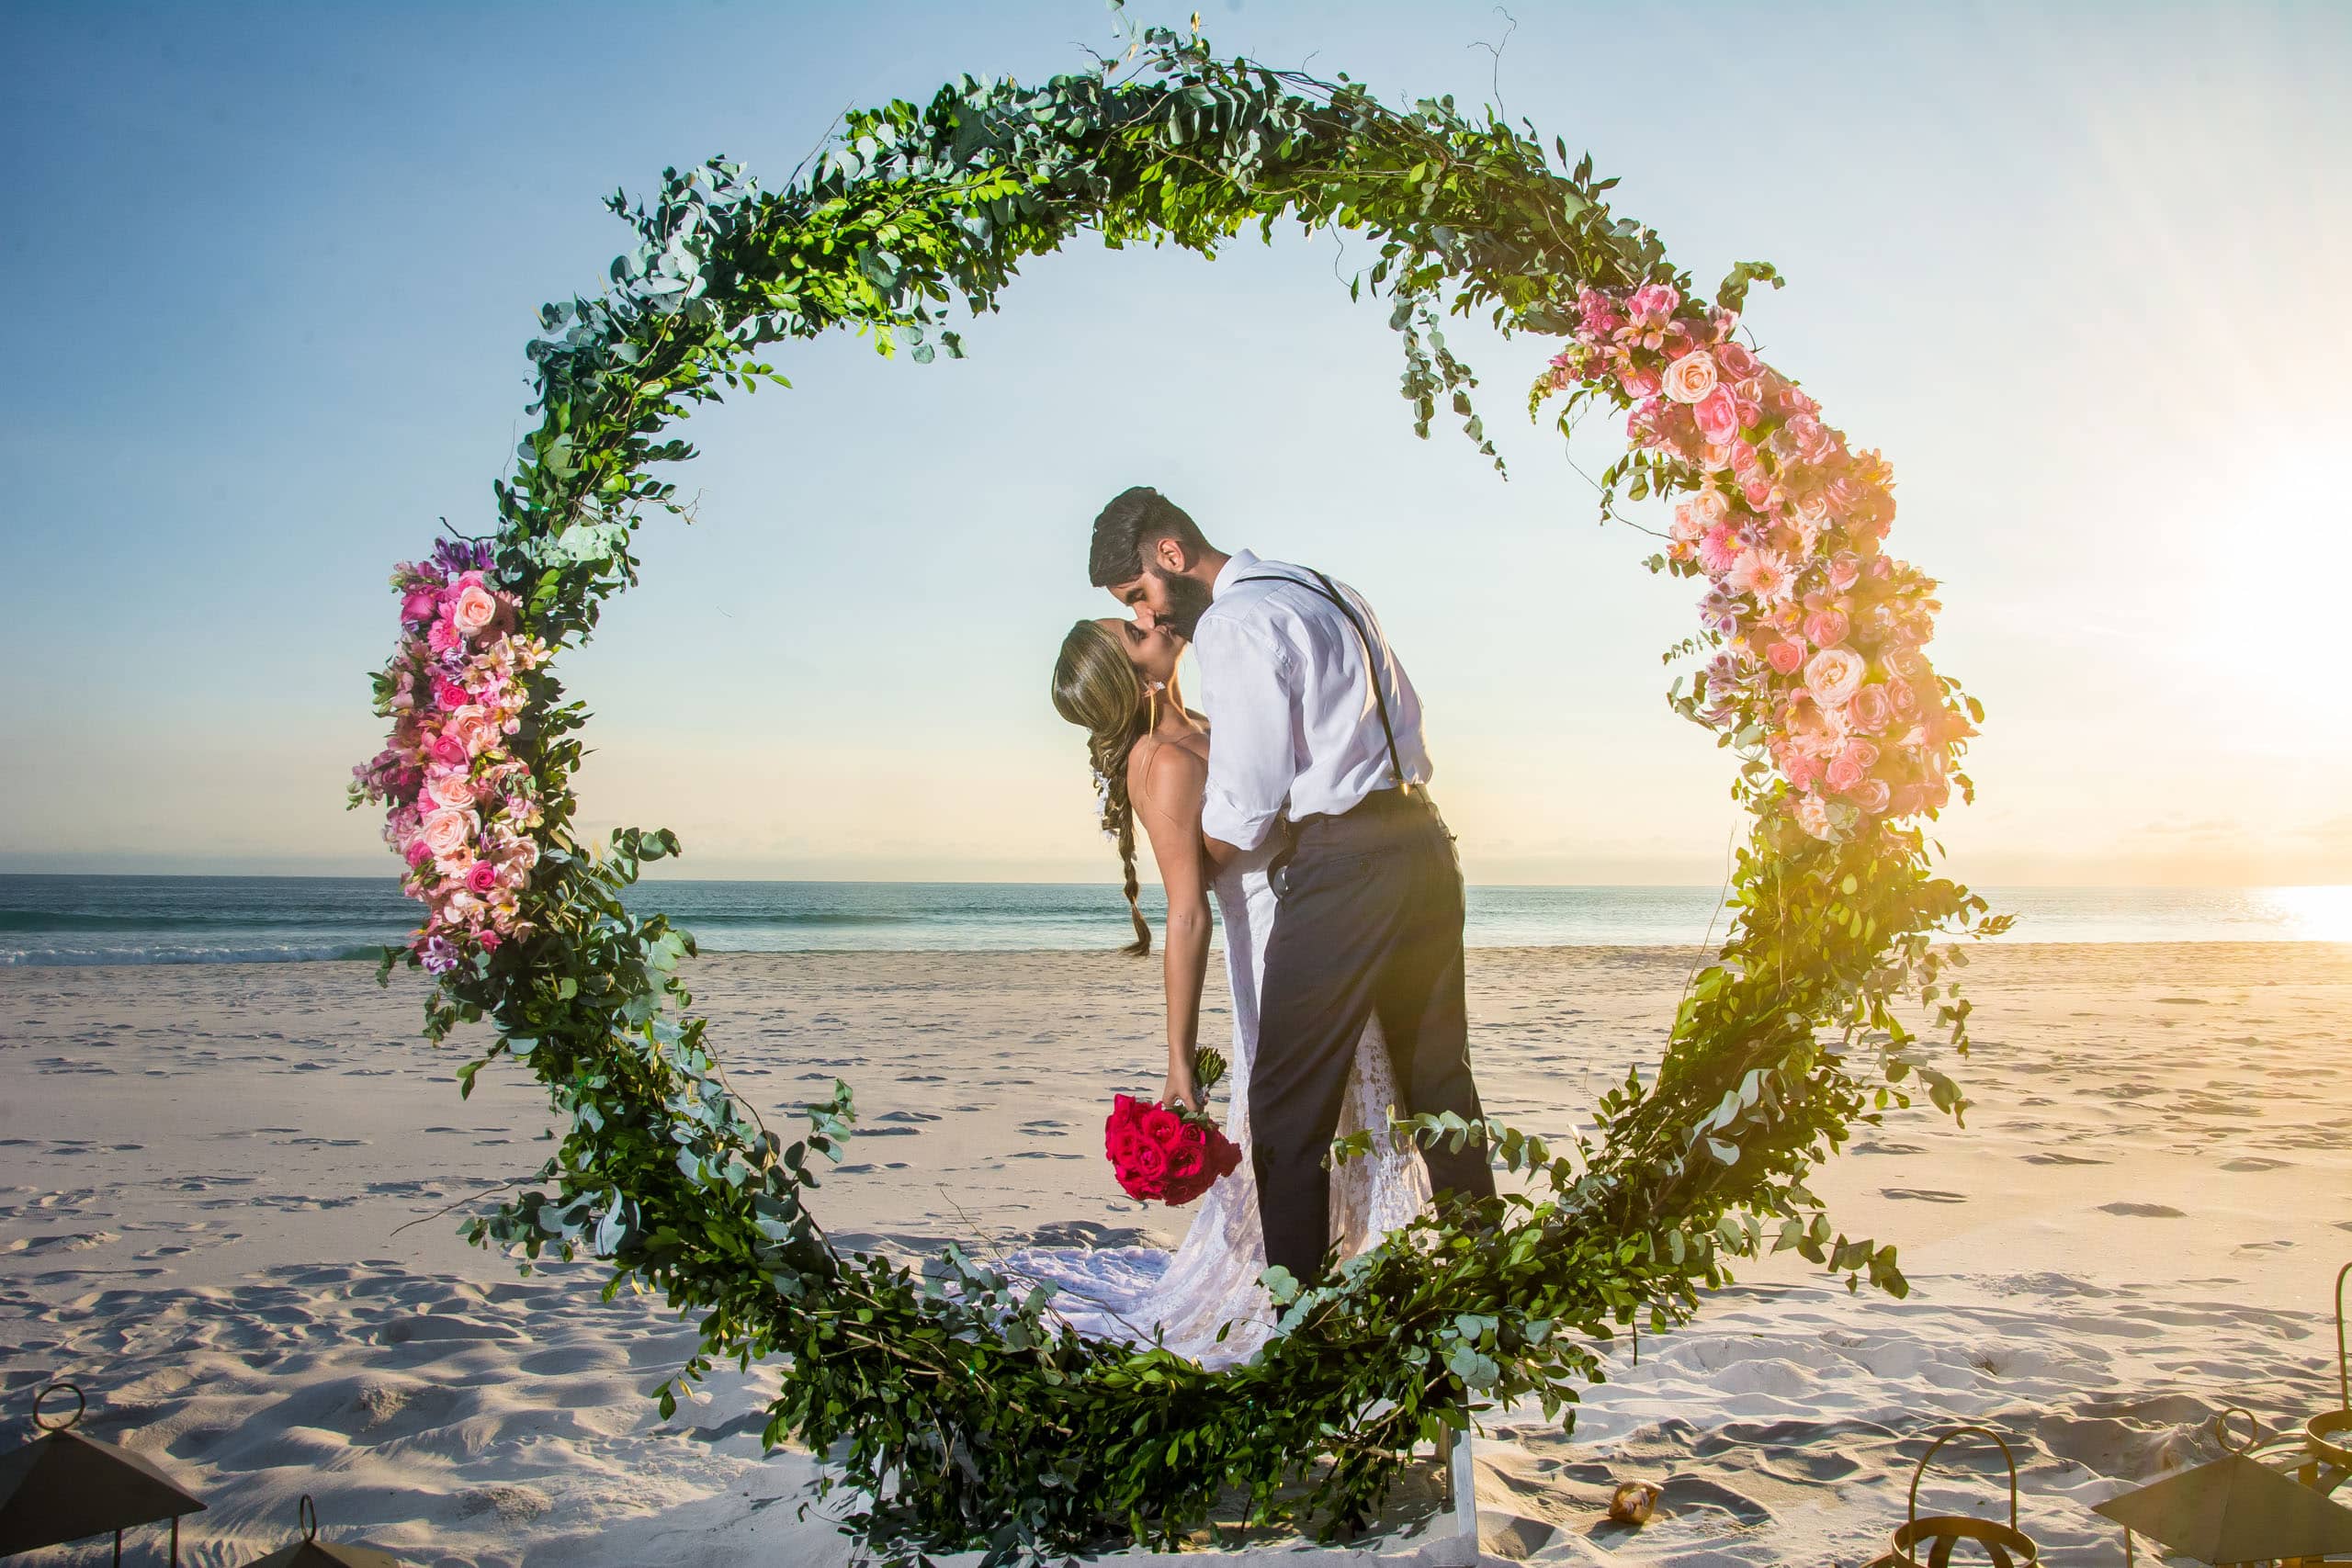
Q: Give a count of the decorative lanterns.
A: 5